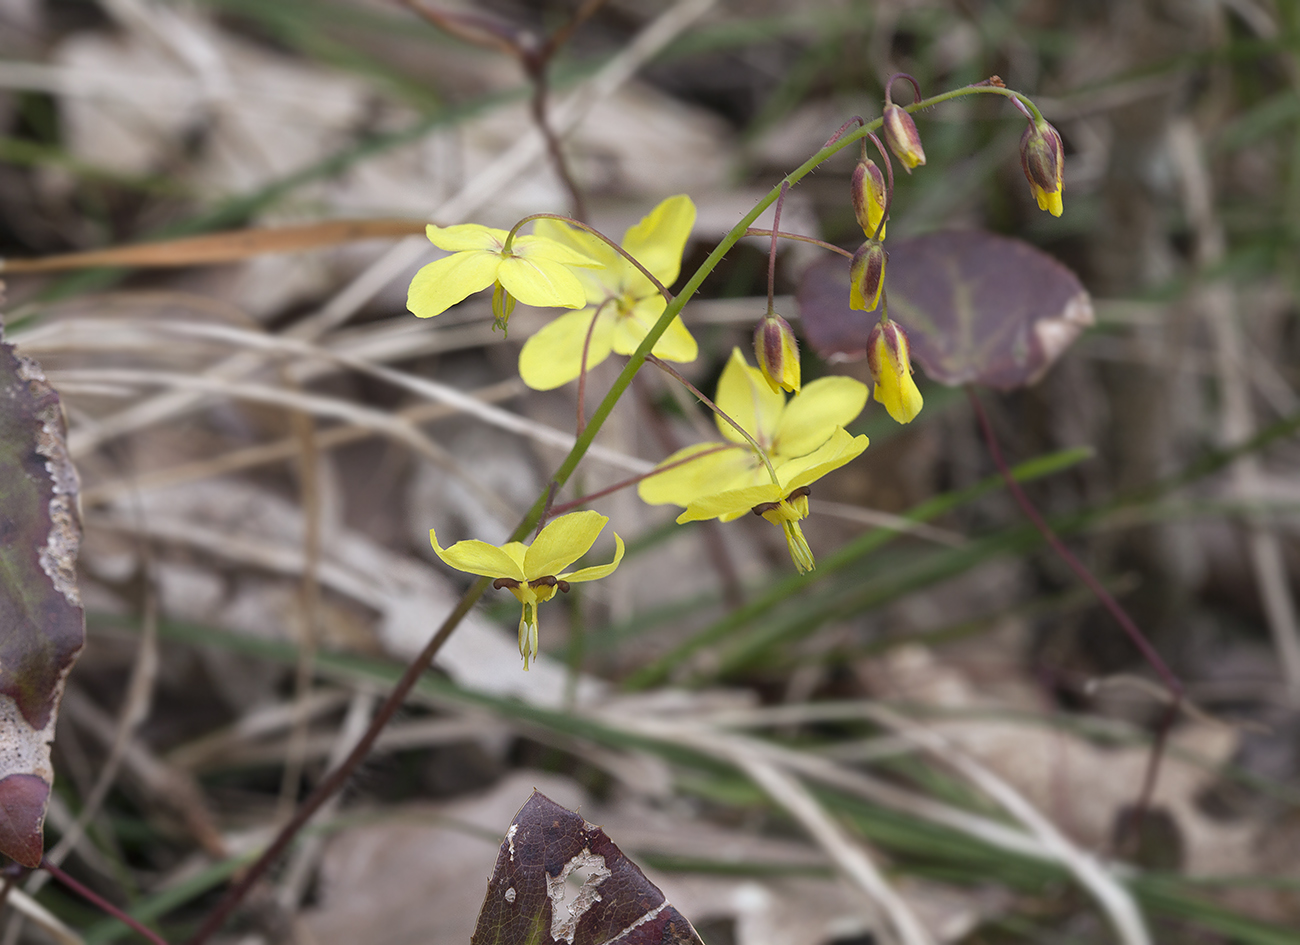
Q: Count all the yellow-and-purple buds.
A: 6